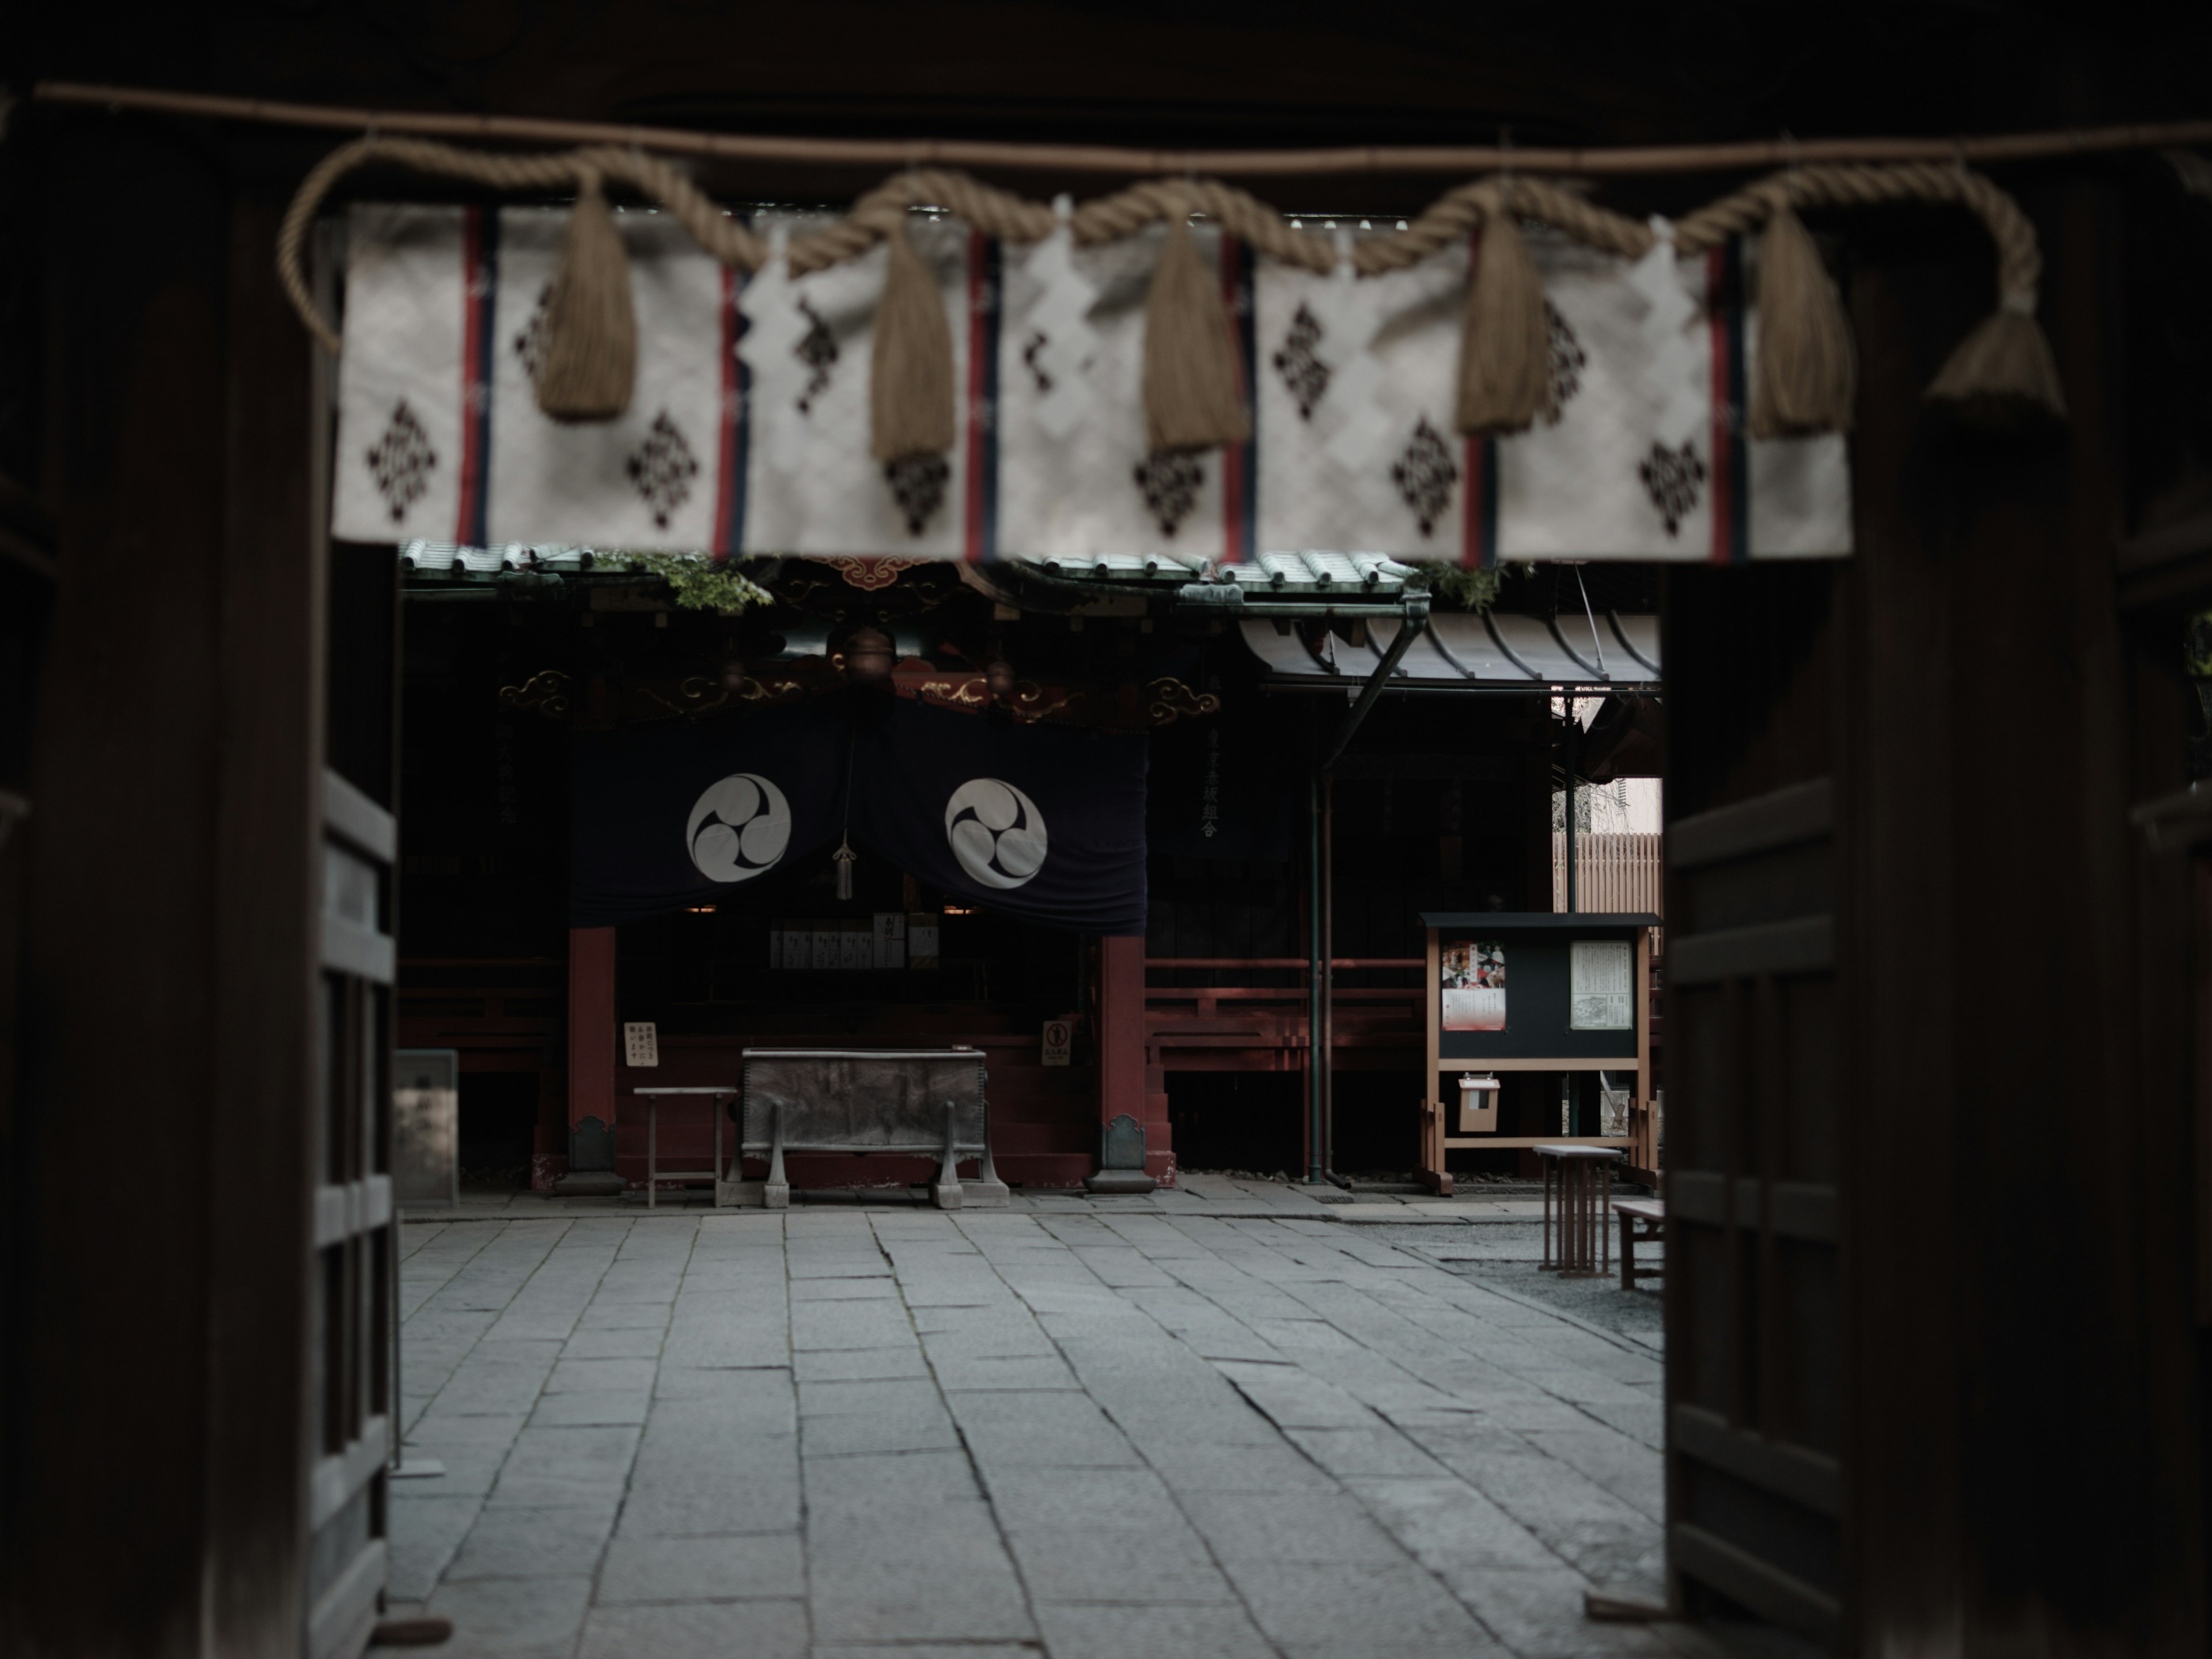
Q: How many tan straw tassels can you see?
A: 6